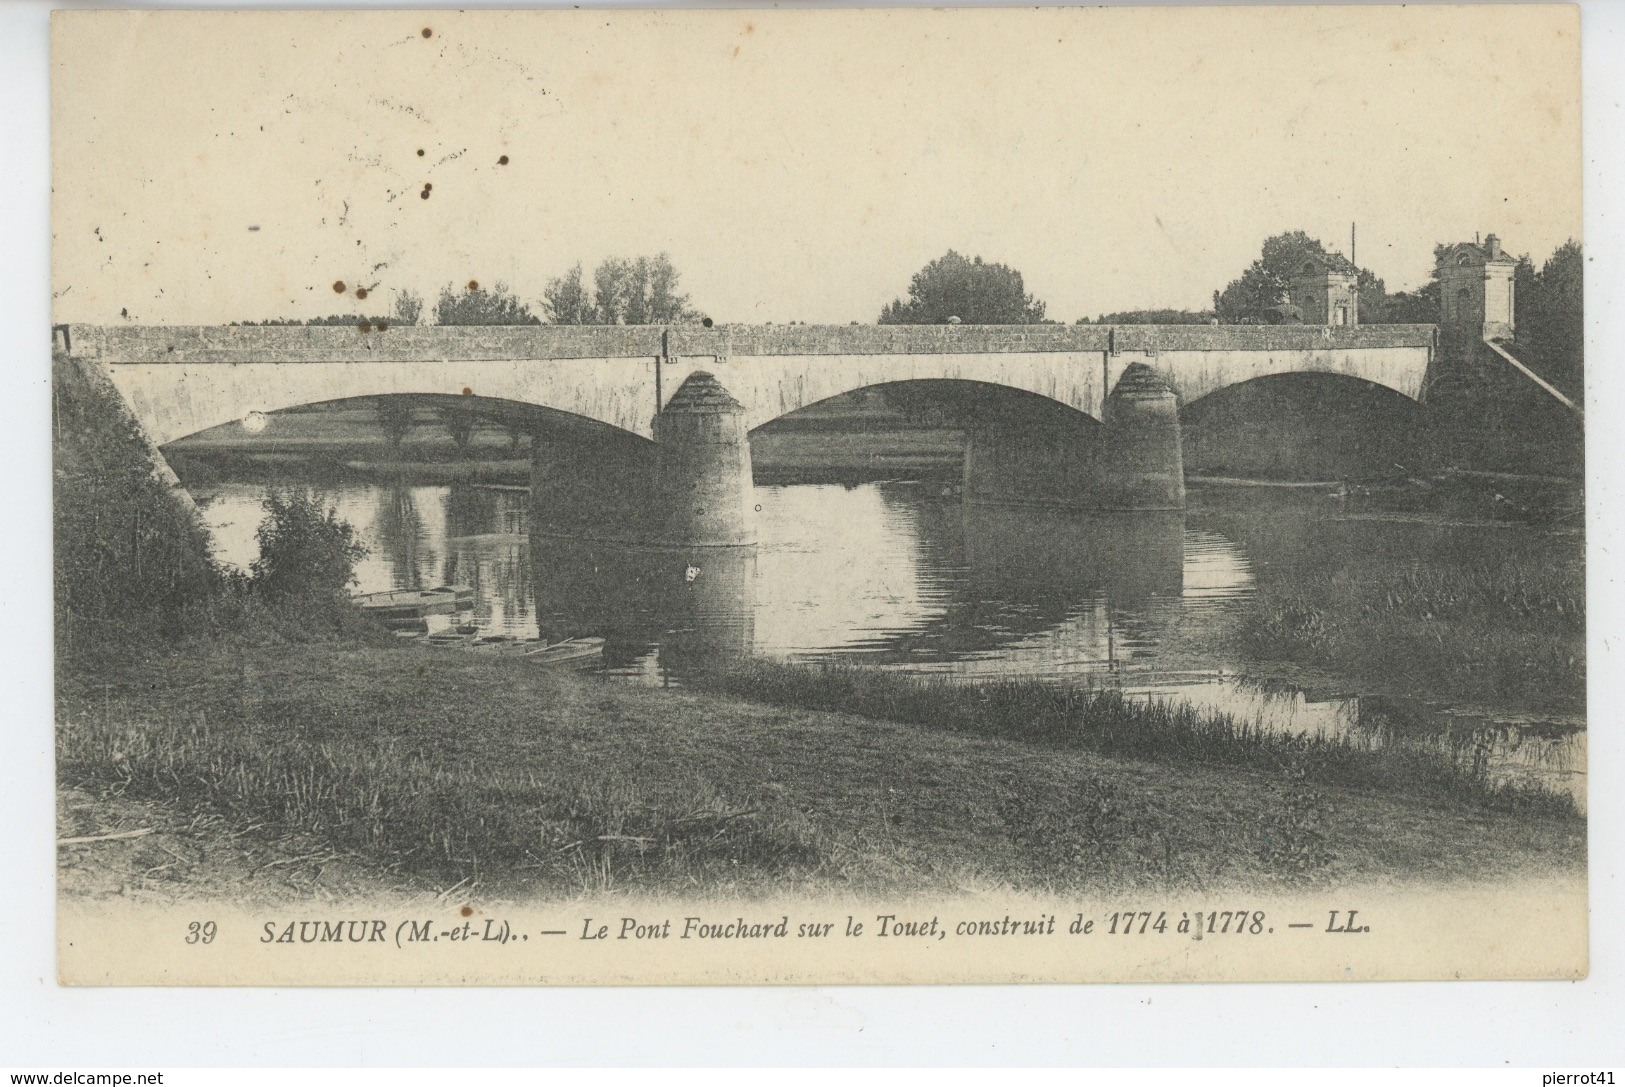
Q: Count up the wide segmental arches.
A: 3